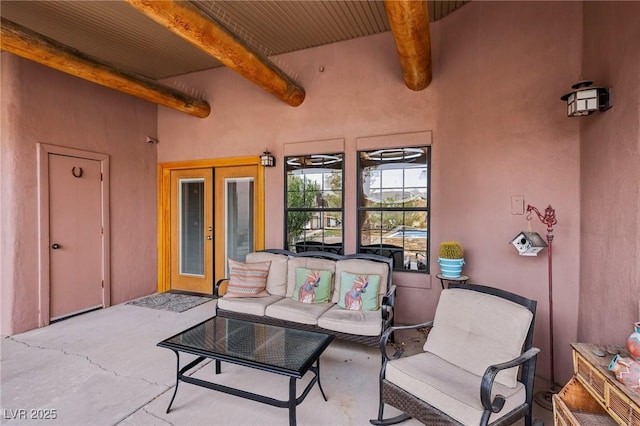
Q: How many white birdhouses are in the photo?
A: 1